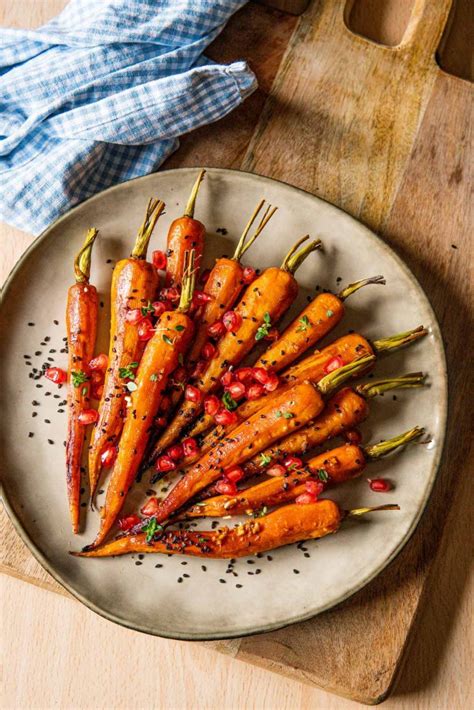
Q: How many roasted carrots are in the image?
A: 12